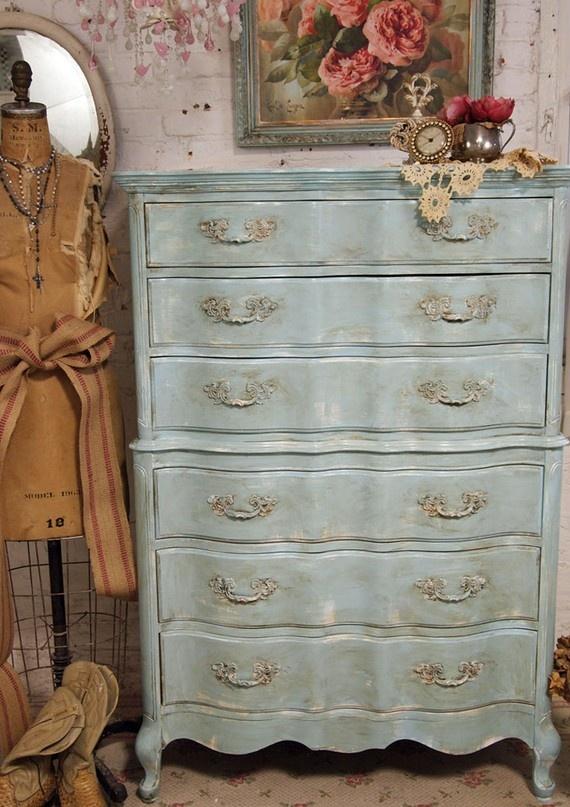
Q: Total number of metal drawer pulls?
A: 12